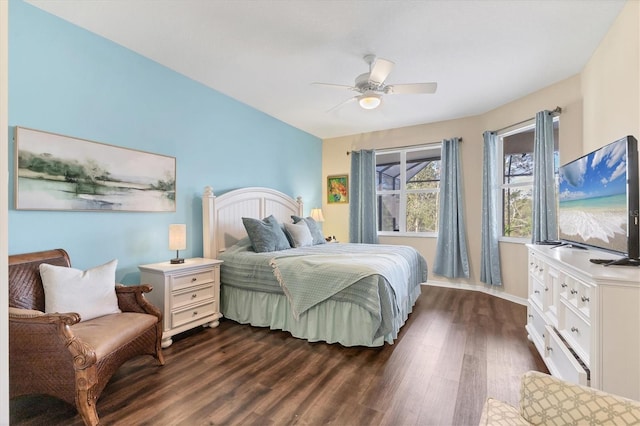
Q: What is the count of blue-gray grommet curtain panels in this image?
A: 4